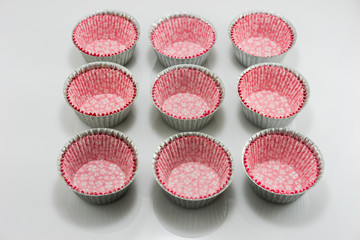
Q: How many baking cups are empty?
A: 9